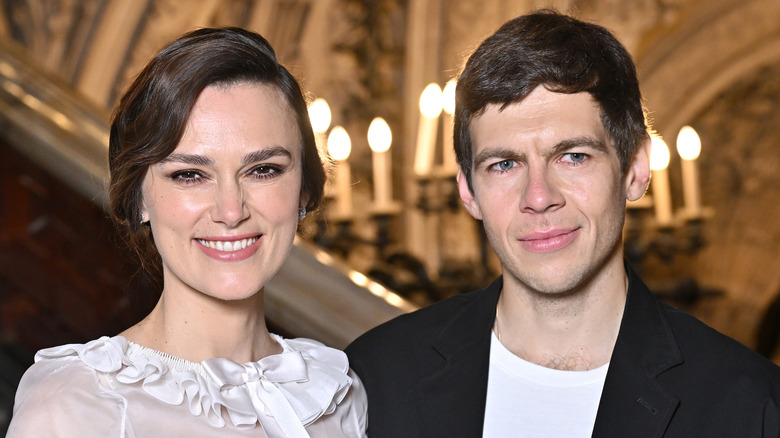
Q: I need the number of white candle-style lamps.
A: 7